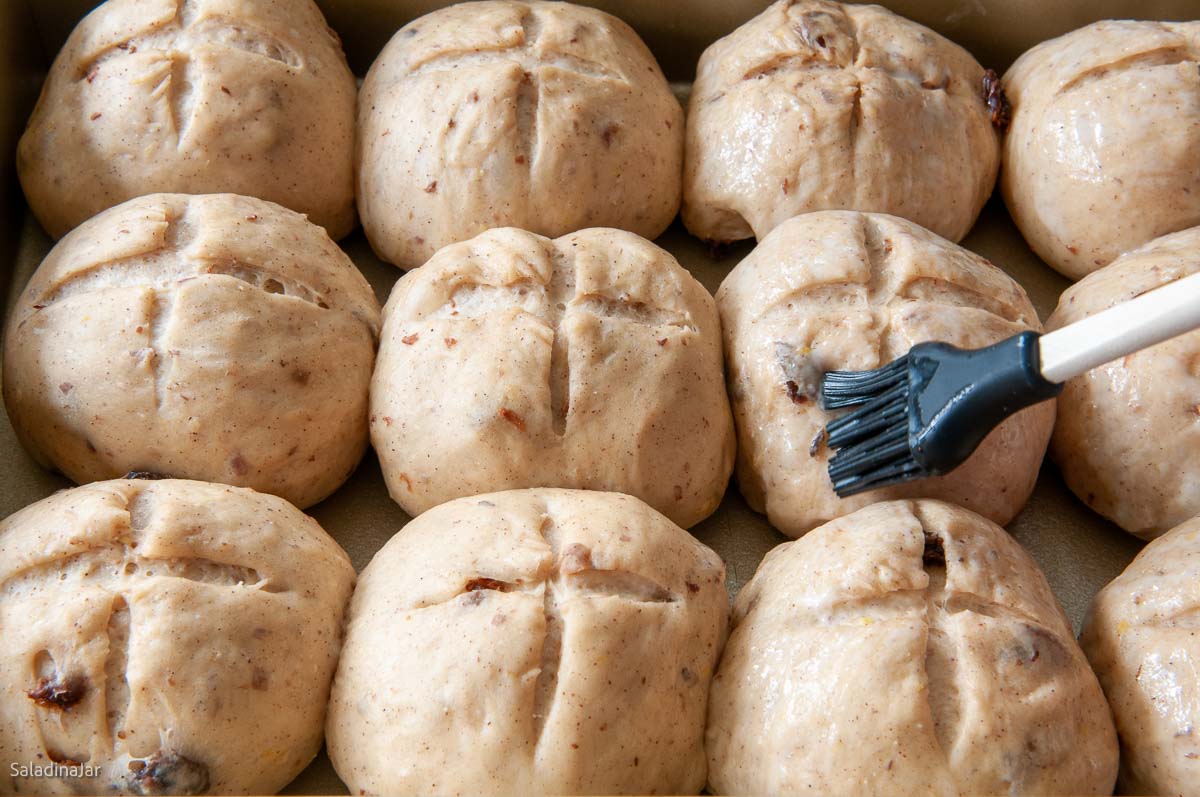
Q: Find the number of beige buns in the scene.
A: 12